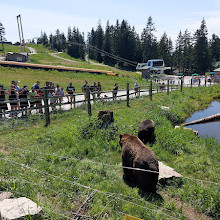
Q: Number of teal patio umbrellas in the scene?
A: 3